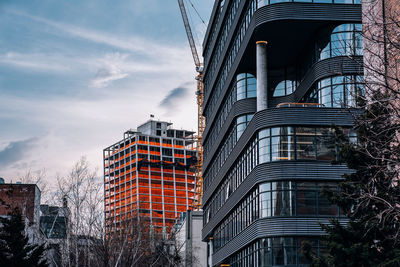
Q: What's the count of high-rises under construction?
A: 1